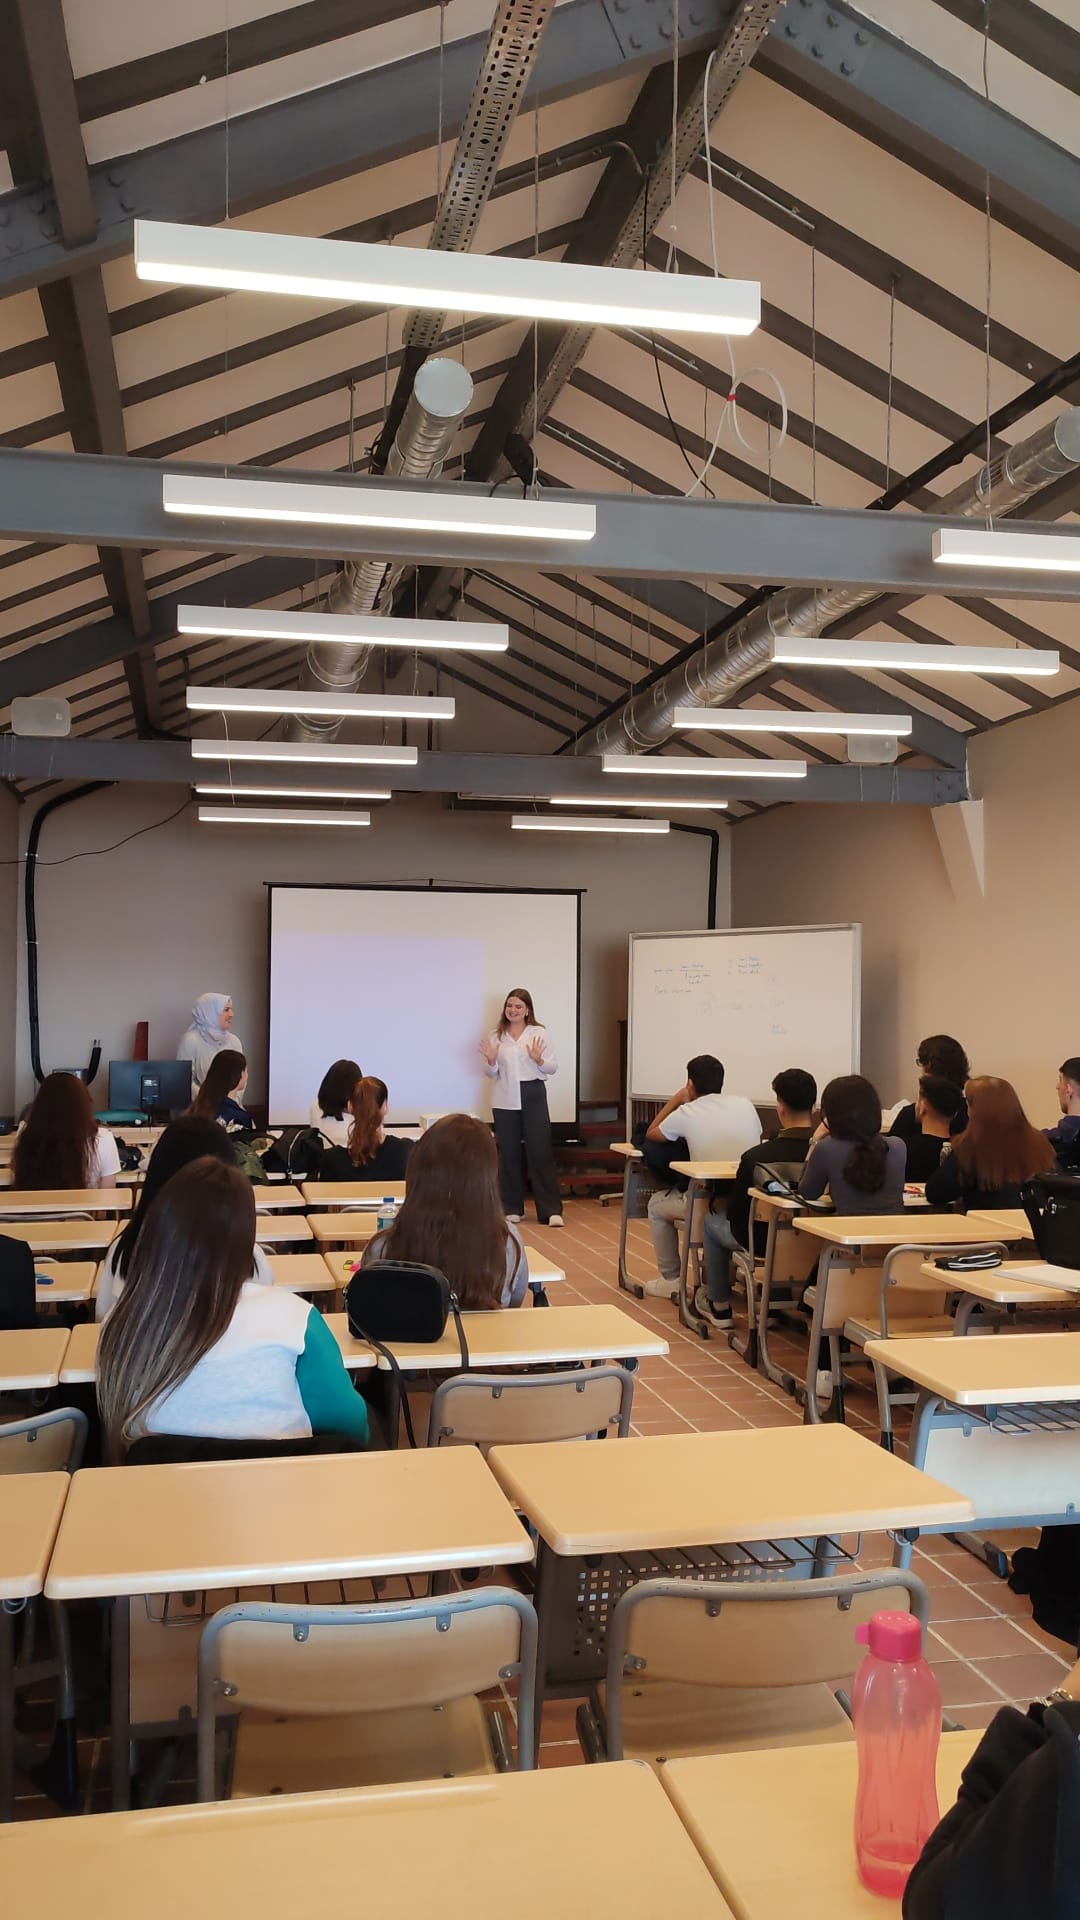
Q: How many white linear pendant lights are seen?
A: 13